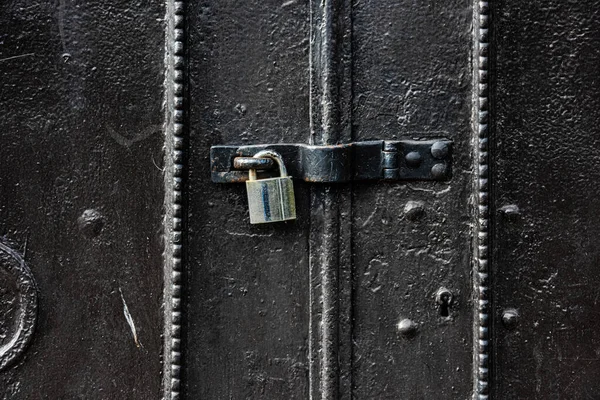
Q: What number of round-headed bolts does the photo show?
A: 8